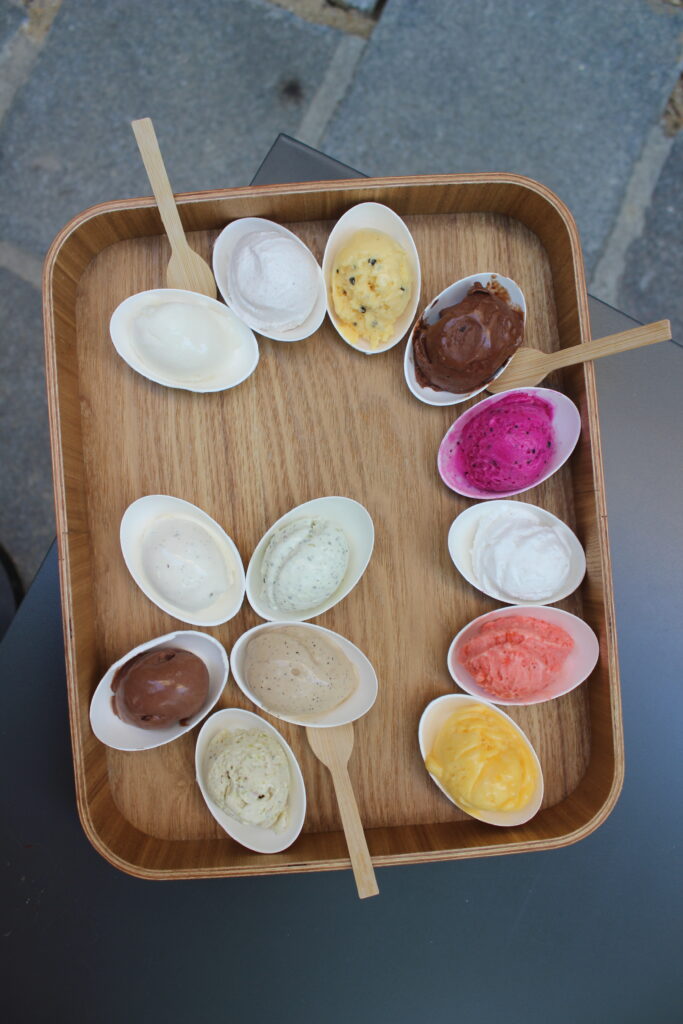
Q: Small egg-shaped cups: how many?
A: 13